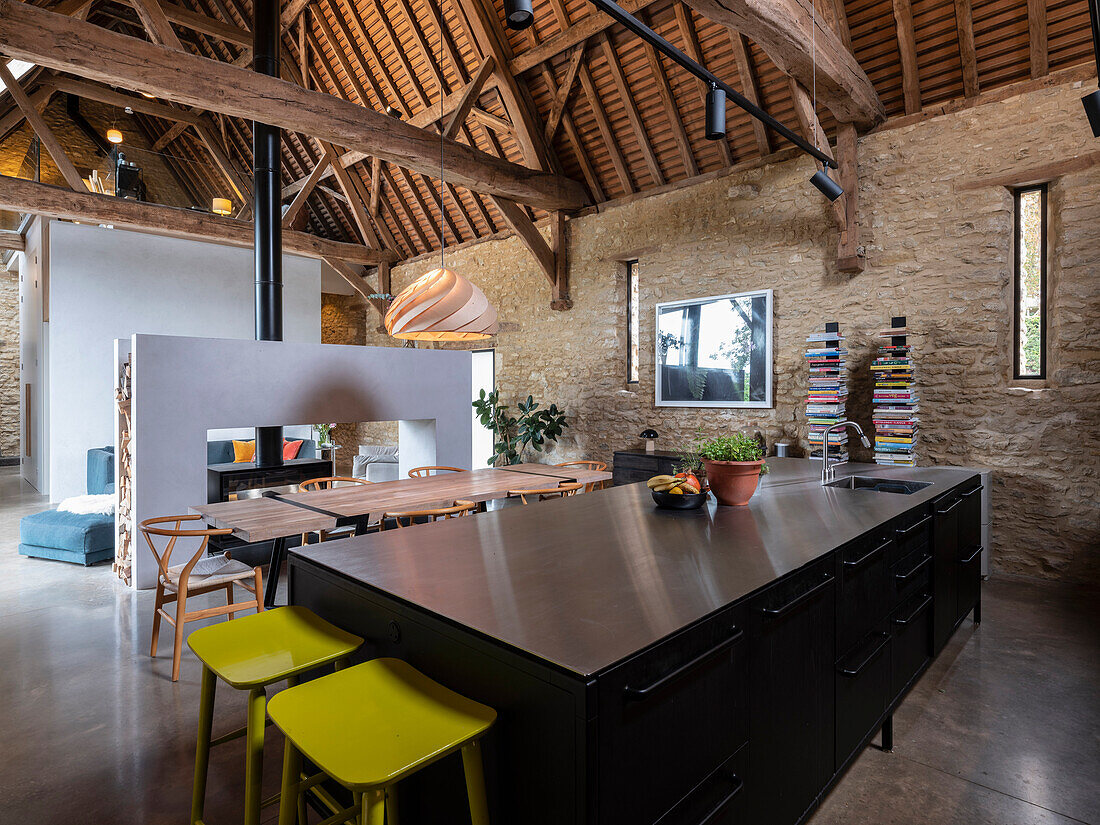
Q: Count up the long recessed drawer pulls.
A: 11